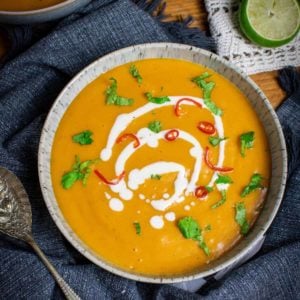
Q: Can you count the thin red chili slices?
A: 7